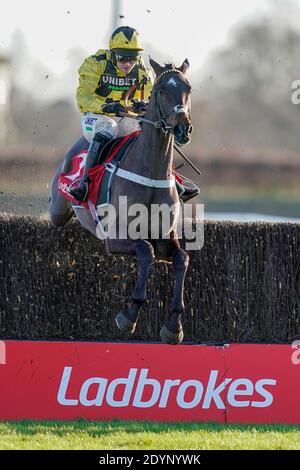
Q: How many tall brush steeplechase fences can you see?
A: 1